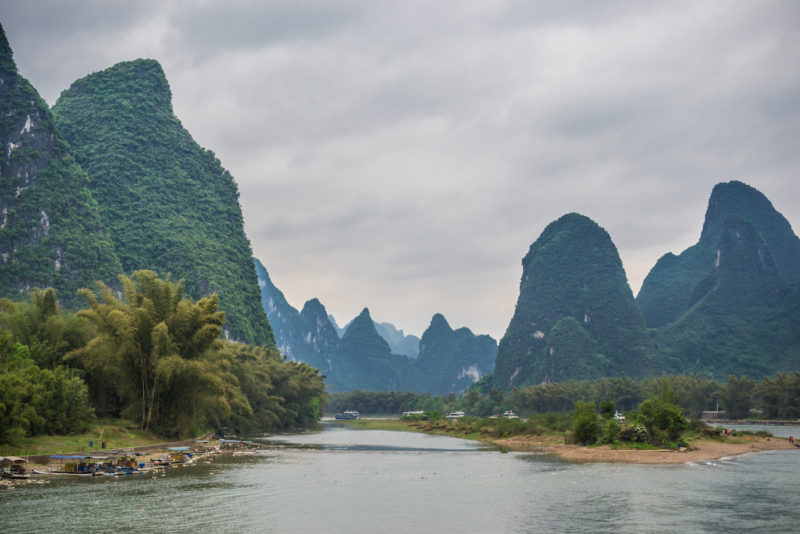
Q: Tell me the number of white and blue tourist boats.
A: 5